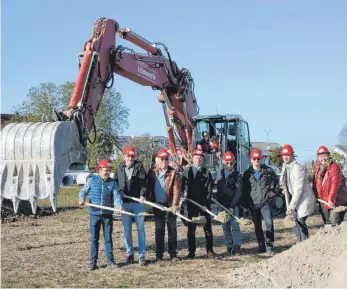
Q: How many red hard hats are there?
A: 8